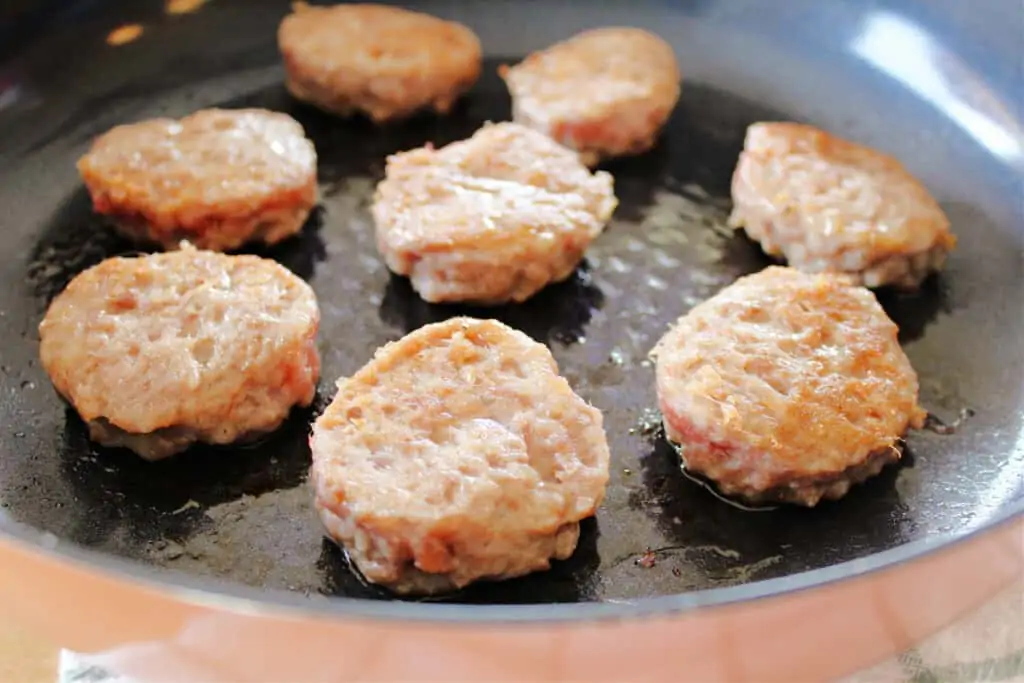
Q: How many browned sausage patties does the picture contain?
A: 8